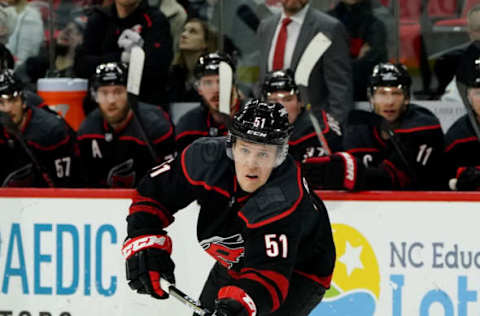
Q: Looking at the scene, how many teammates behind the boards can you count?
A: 6